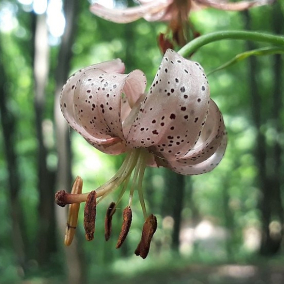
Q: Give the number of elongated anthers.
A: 5